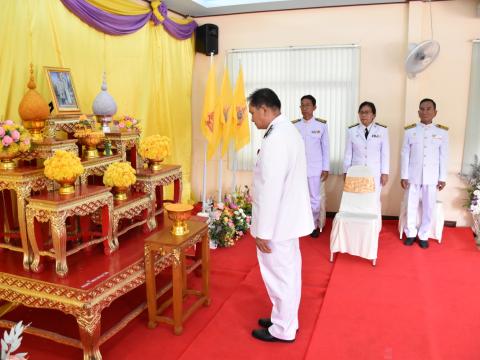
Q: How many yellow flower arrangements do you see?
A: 3